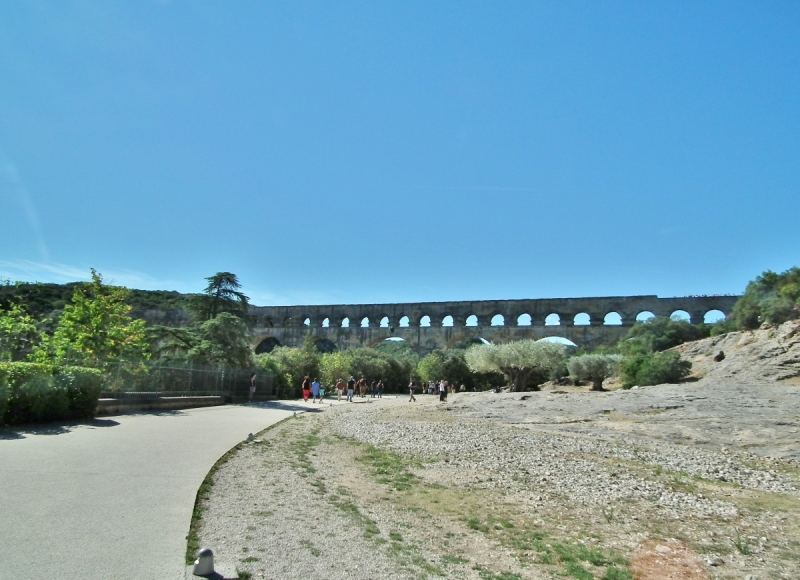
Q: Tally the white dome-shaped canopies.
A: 0